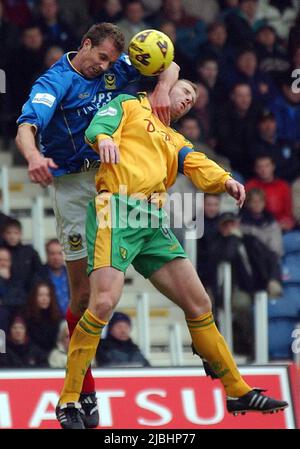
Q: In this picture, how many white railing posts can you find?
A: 7